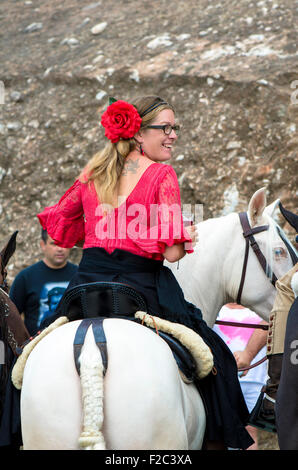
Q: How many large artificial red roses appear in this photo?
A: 1